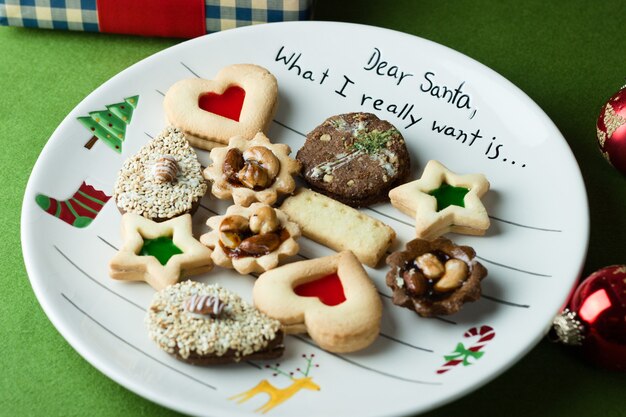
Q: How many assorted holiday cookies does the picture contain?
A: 11